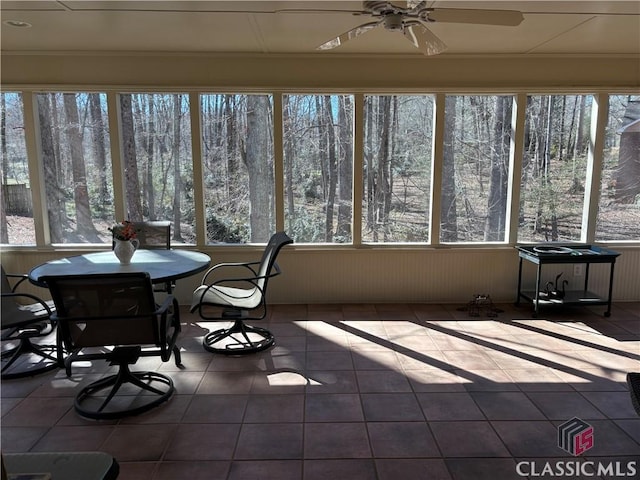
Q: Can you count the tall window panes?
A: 9